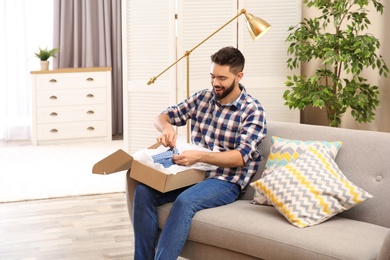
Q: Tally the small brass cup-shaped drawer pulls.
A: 8